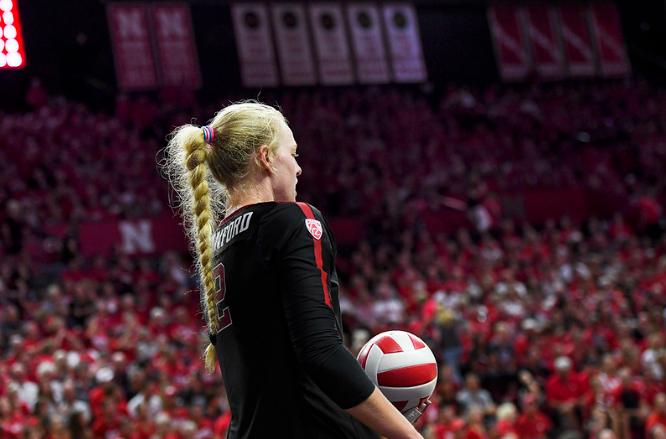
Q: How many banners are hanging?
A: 11